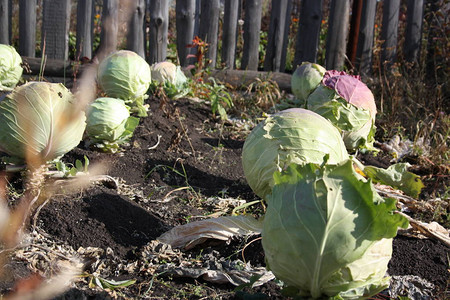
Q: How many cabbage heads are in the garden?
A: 9